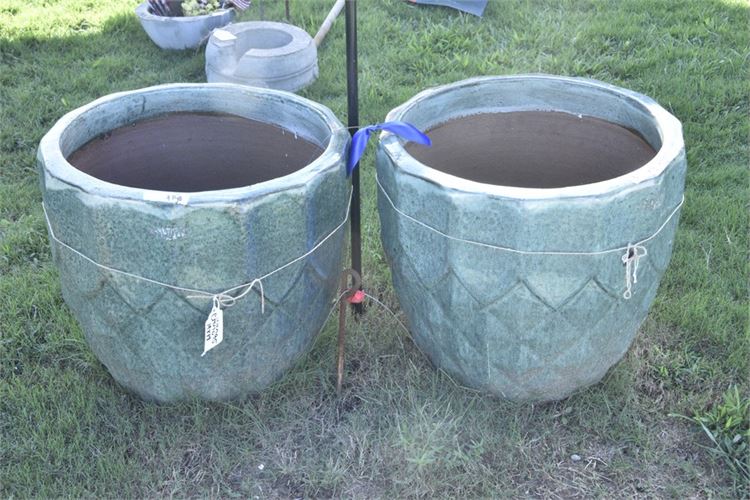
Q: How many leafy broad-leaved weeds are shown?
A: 1